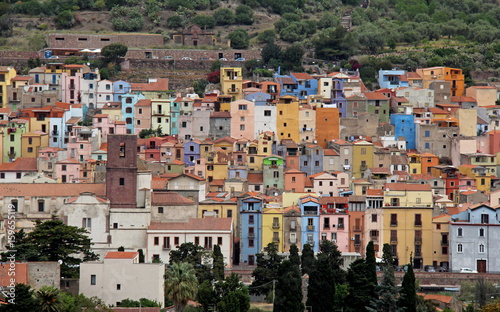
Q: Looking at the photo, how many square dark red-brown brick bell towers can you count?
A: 1